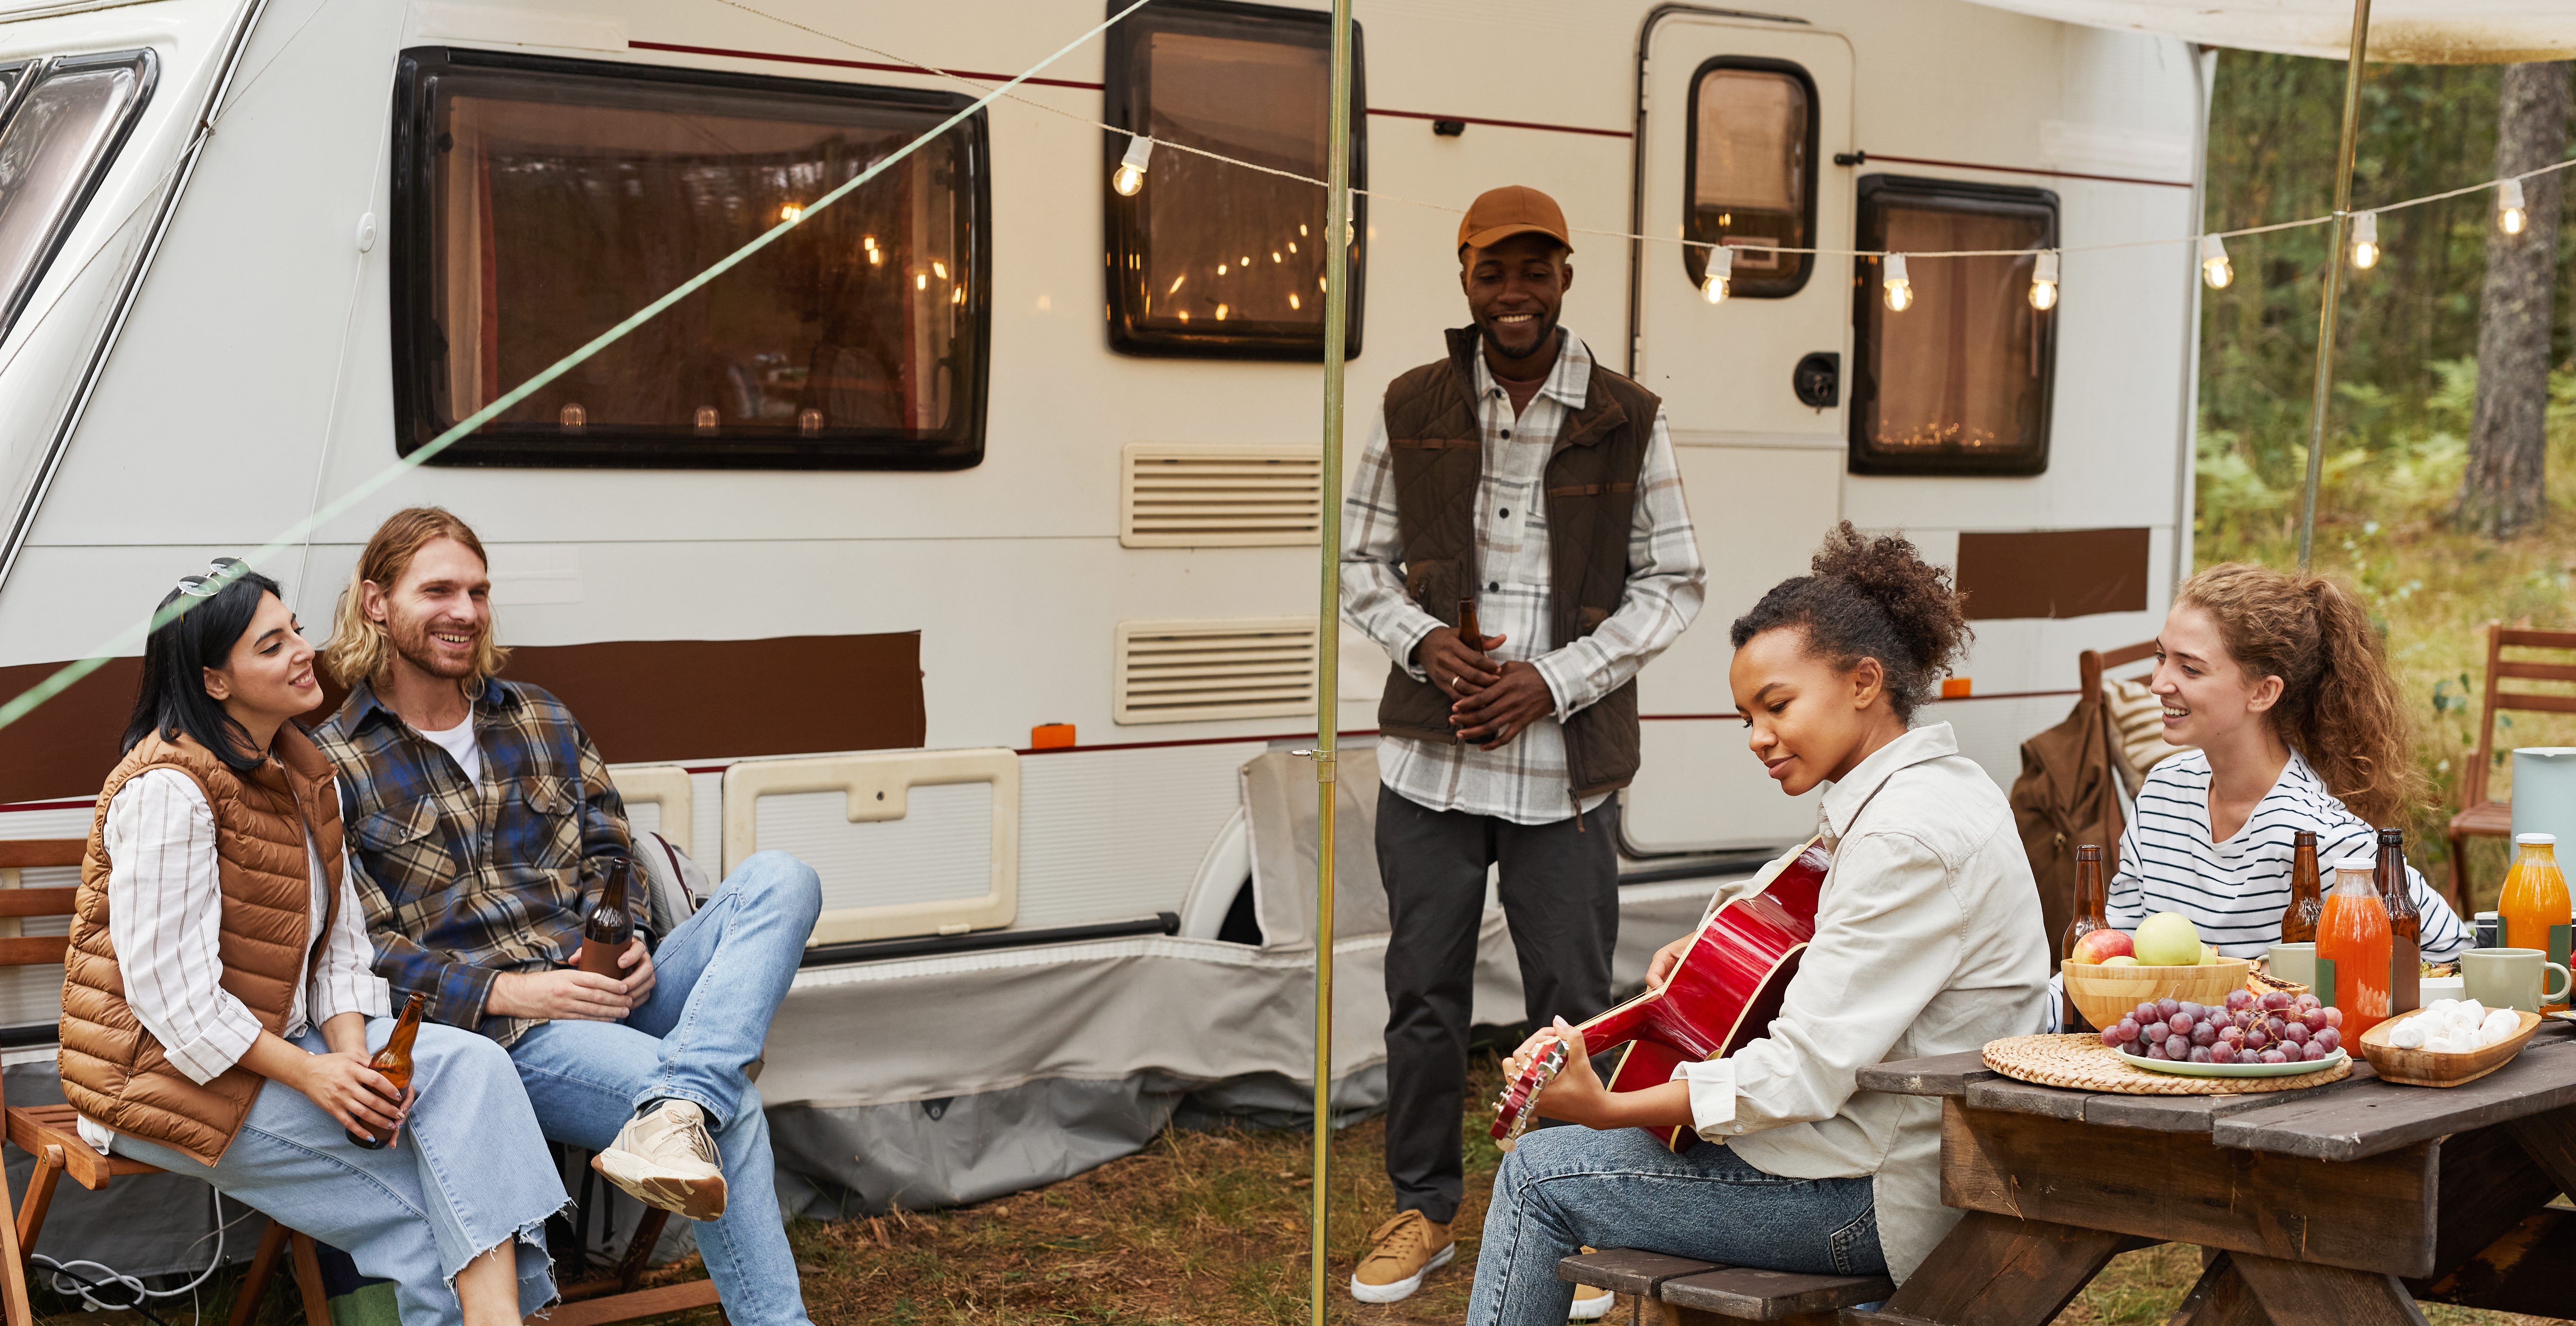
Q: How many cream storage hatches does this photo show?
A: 2